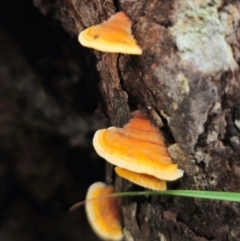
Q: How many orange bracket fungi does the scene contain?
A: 4